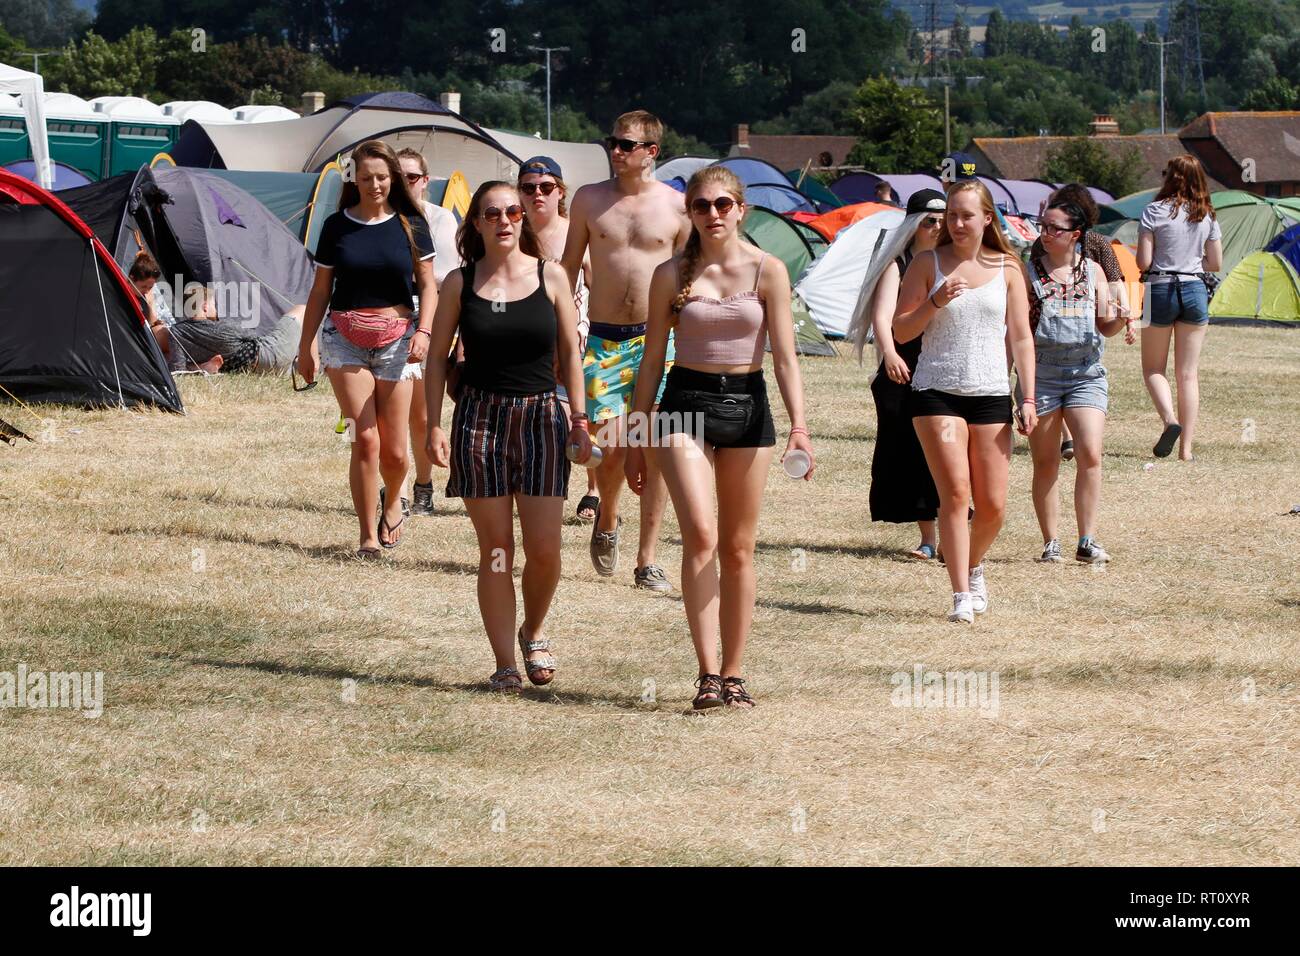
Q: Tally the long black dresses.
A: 1